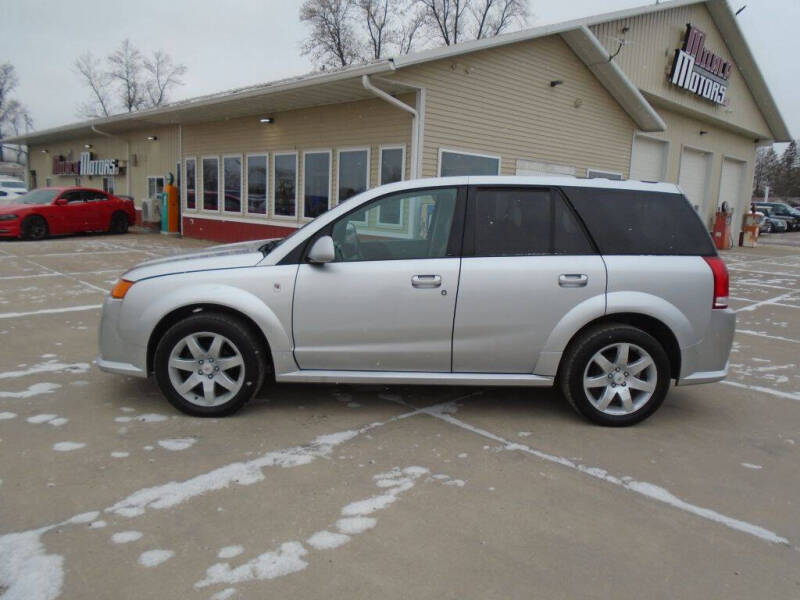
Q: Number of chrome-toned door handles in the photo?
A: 2